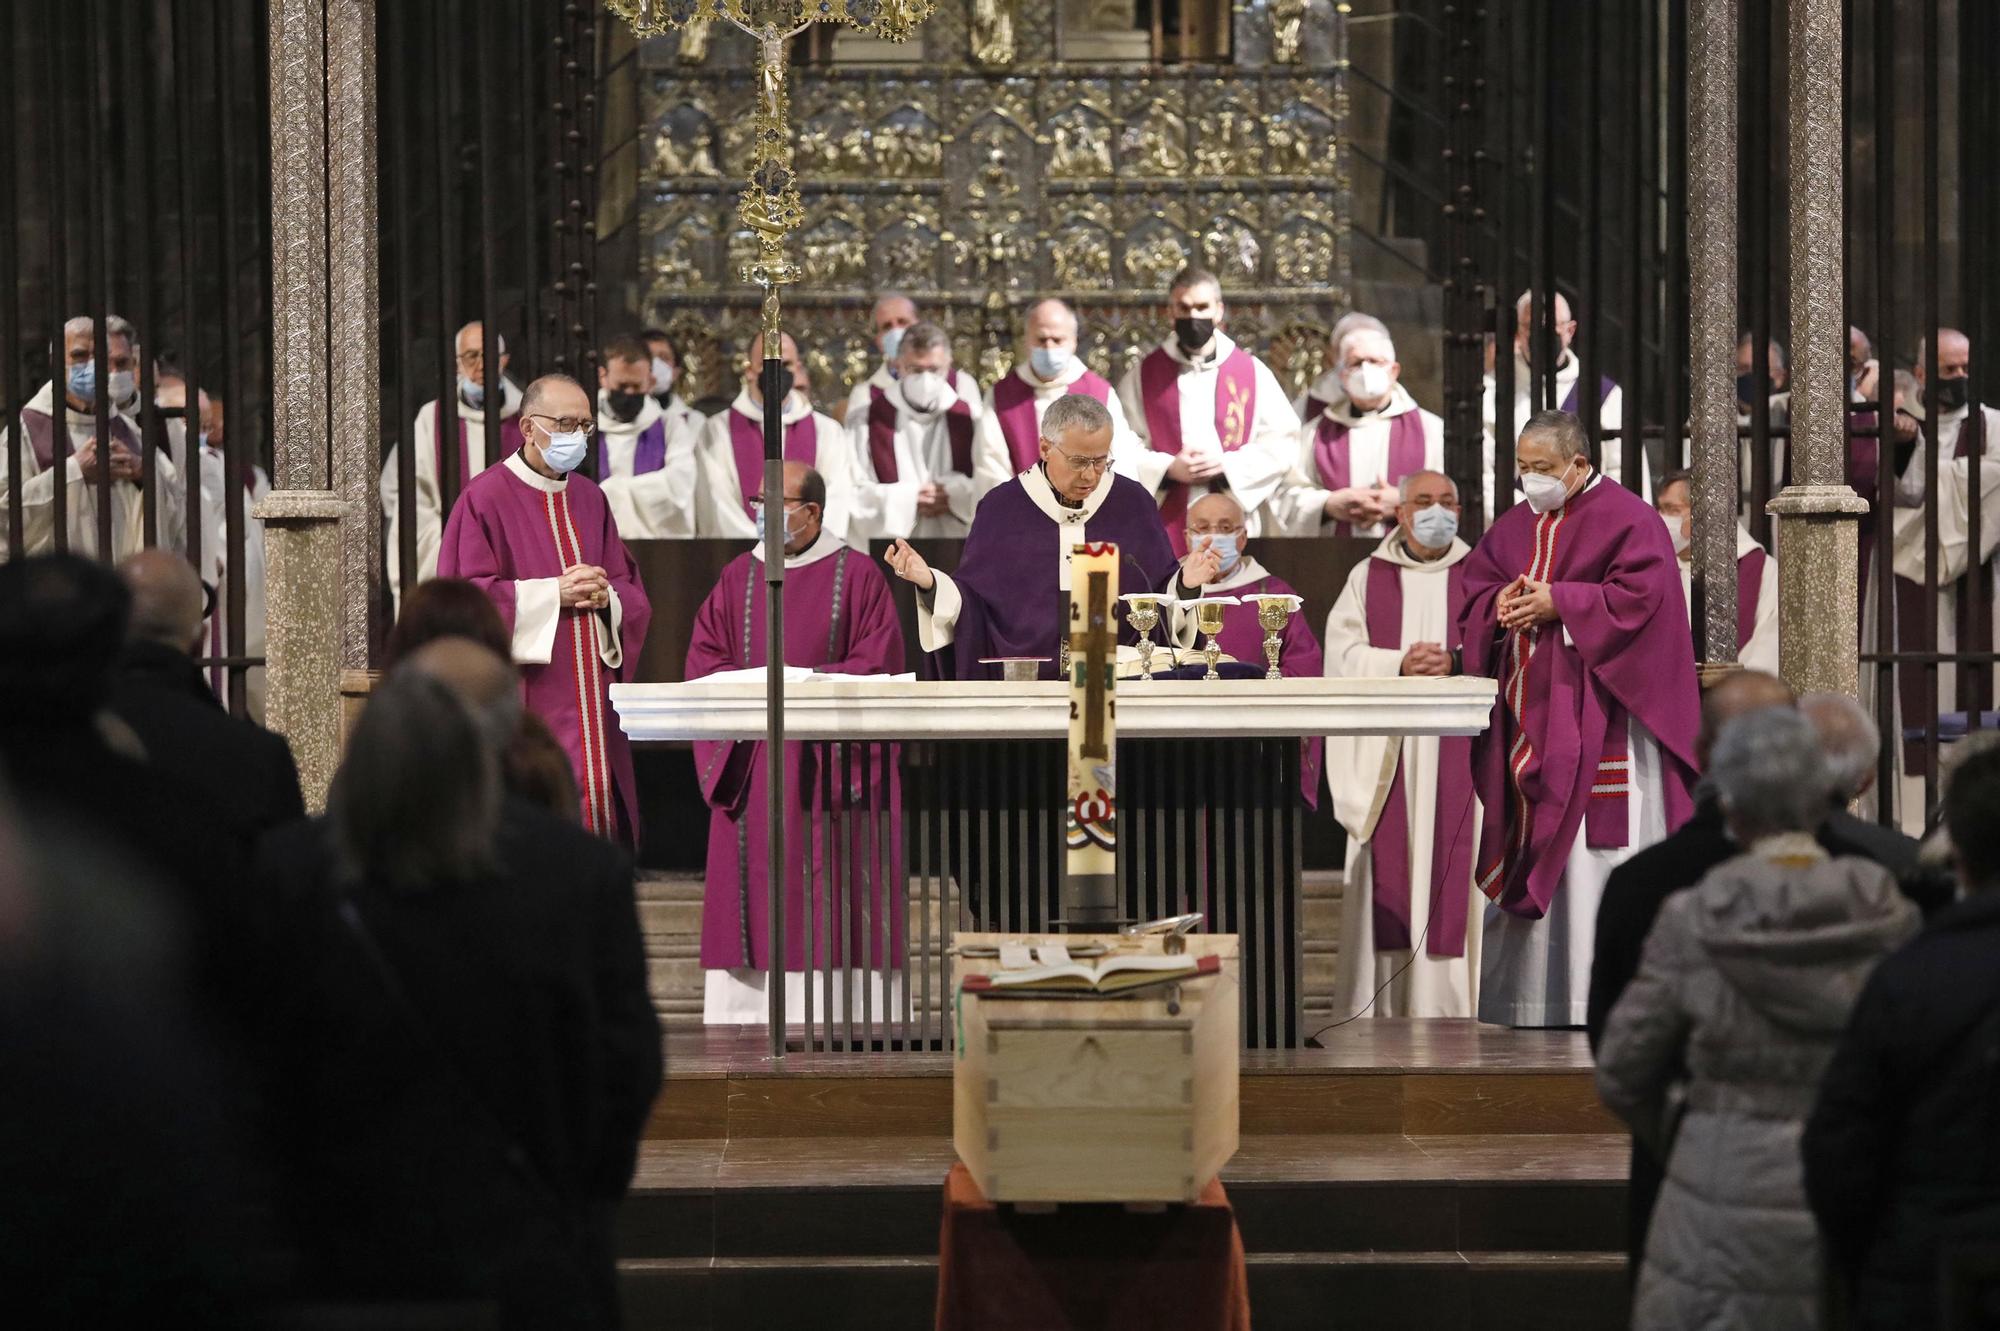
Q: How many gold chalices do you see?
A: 3